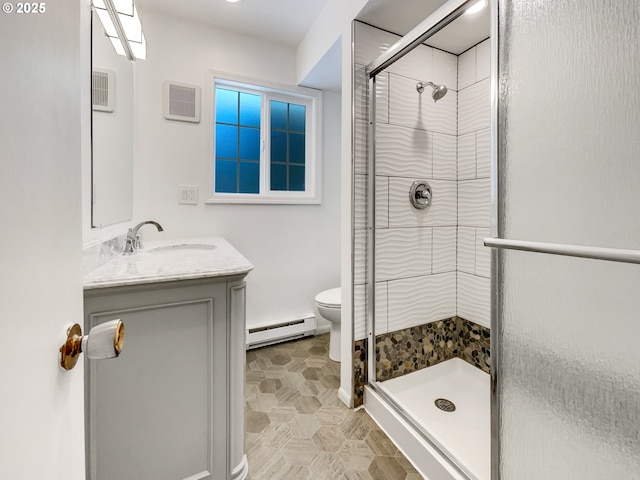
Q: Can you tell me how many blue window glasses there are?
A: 12